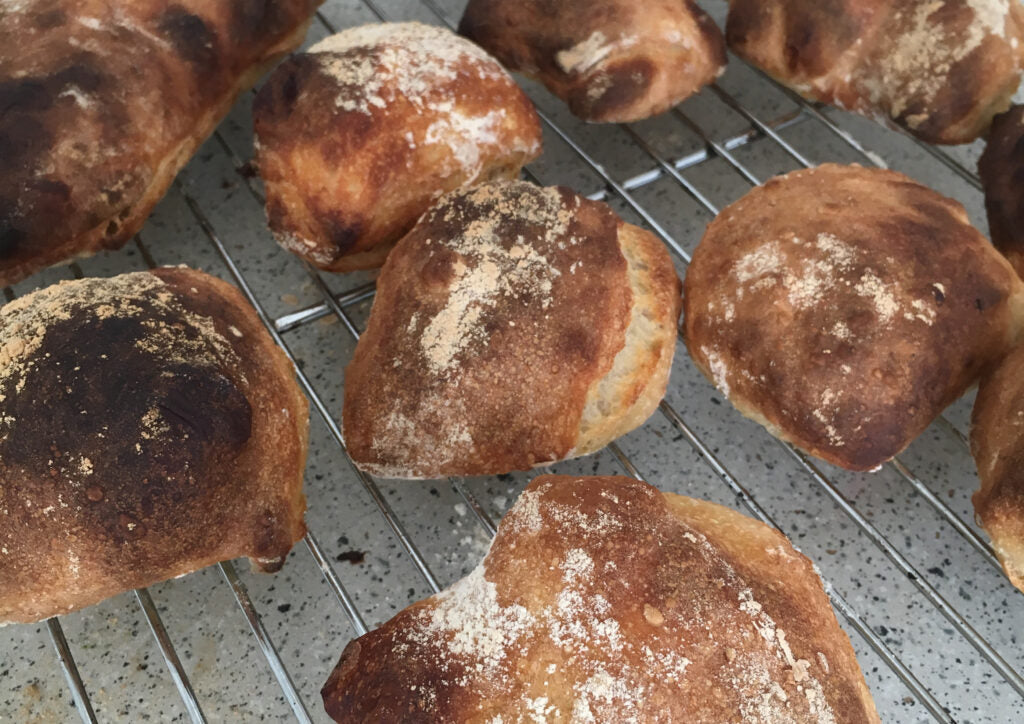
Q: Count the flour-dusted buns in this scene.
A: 8